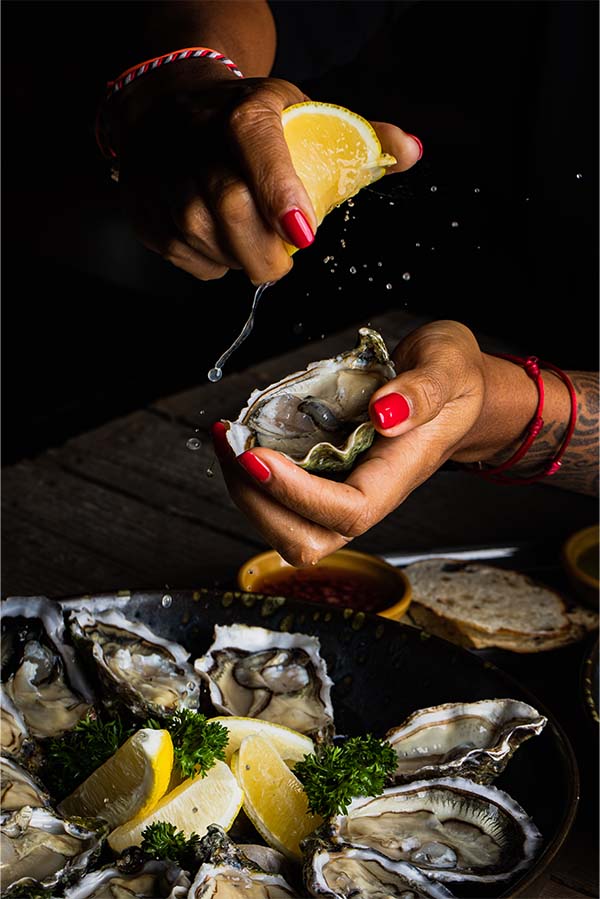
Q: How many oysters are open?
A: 12